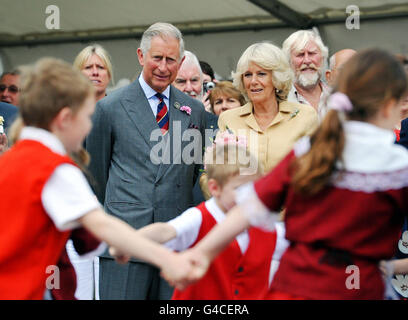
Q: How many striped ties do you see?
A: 1